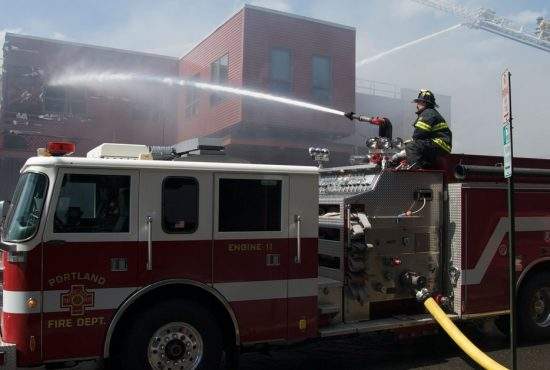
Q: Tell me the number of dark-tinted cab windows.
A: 3